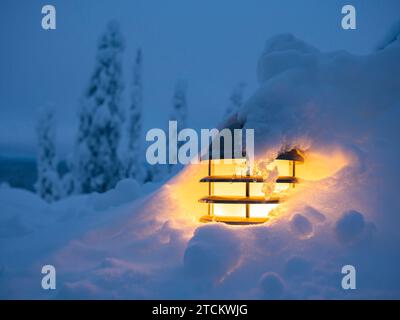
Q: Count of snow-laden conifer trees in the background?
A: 5